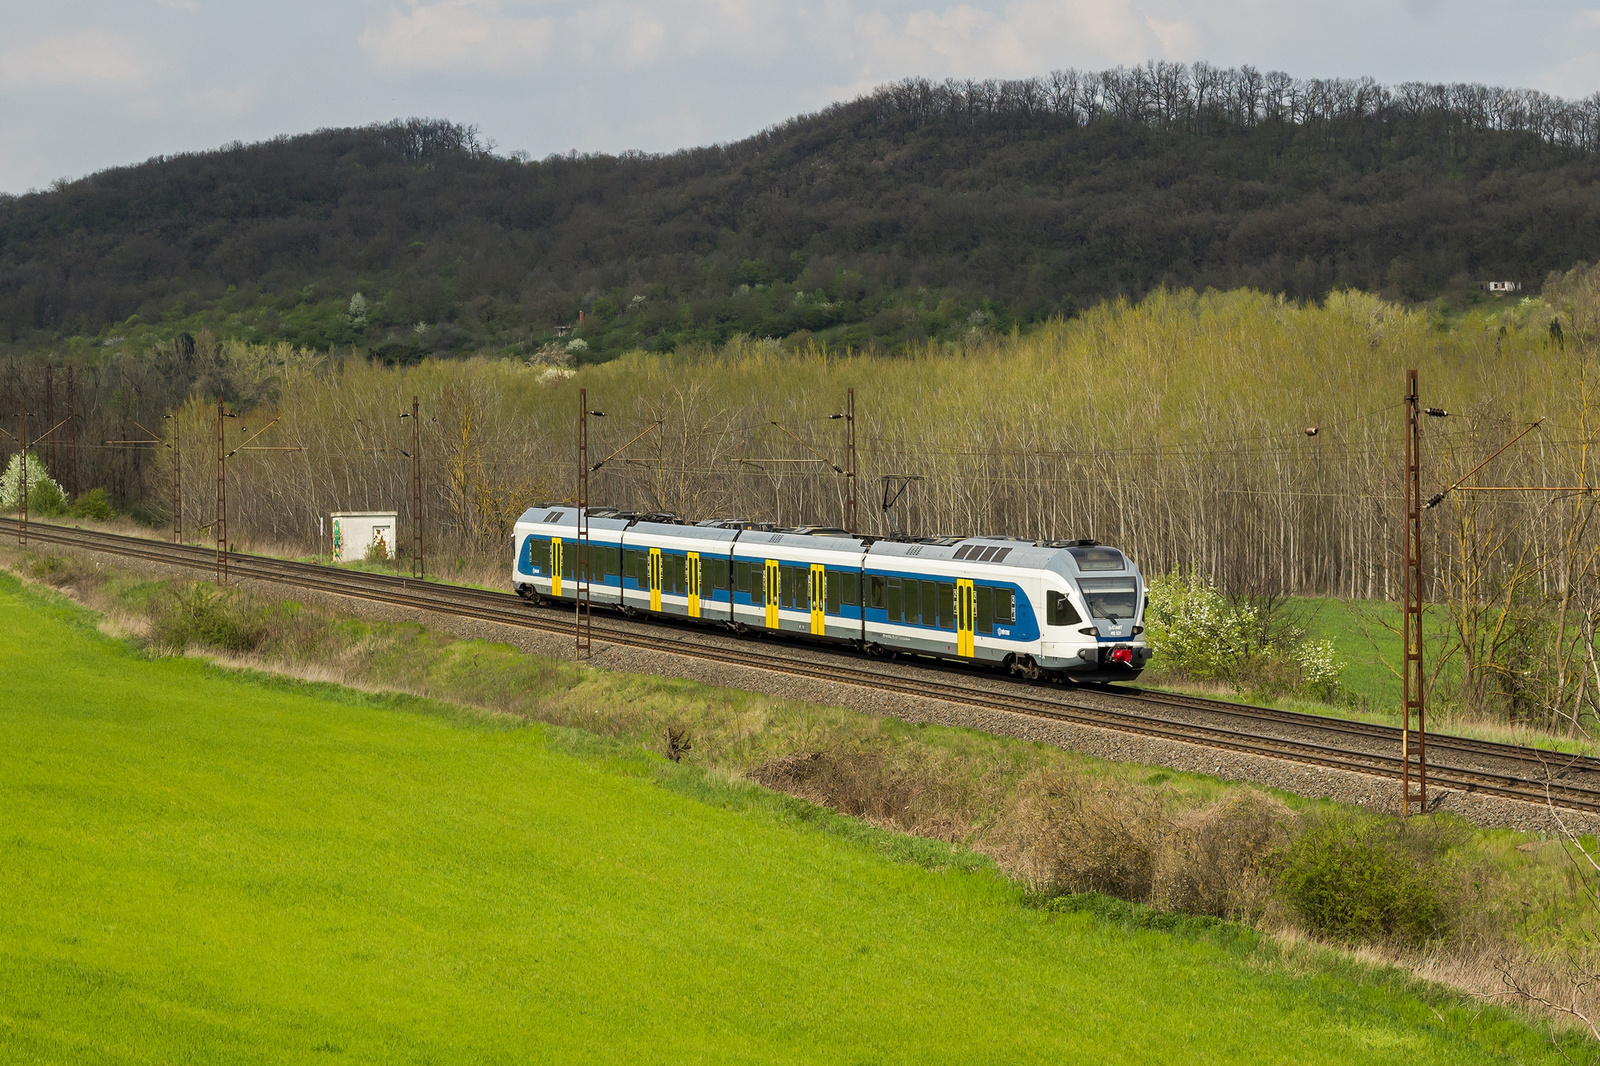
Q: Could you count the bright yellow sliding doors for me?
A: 6